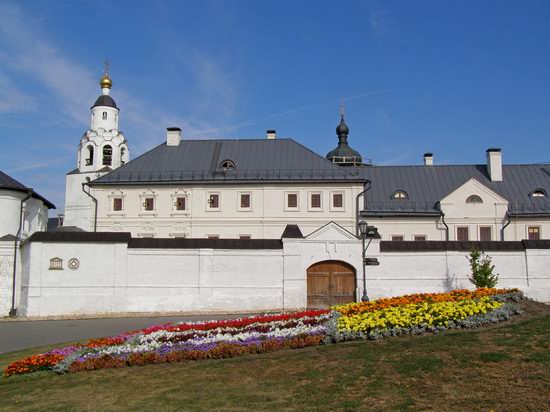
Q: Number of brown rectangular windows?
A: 13